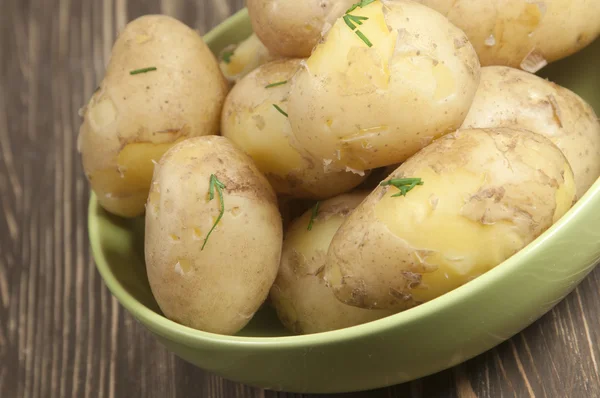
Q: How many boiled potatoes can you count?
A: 10